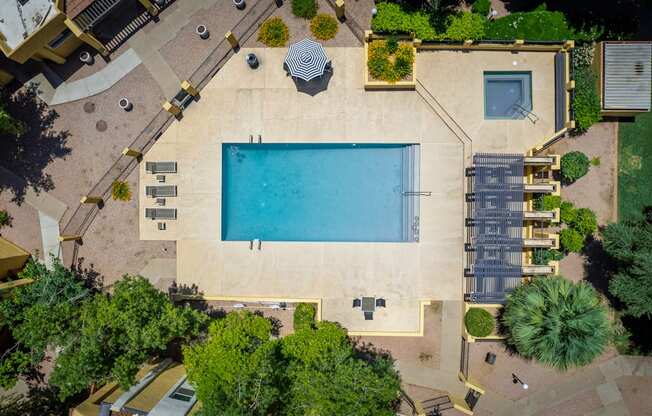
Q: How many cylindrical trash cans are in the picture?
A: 5